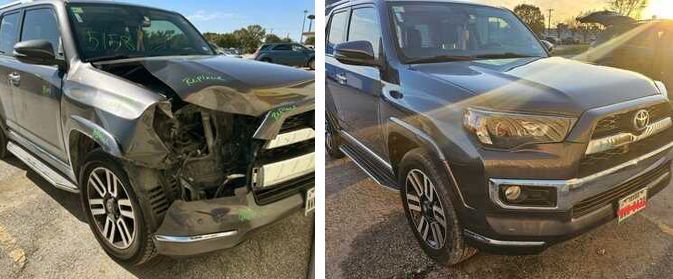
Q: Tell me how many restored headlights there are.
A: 1